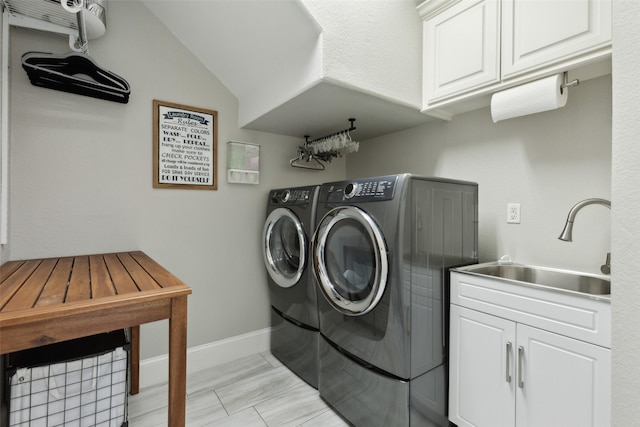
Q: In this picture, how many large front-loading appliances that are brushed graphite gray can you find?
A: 2